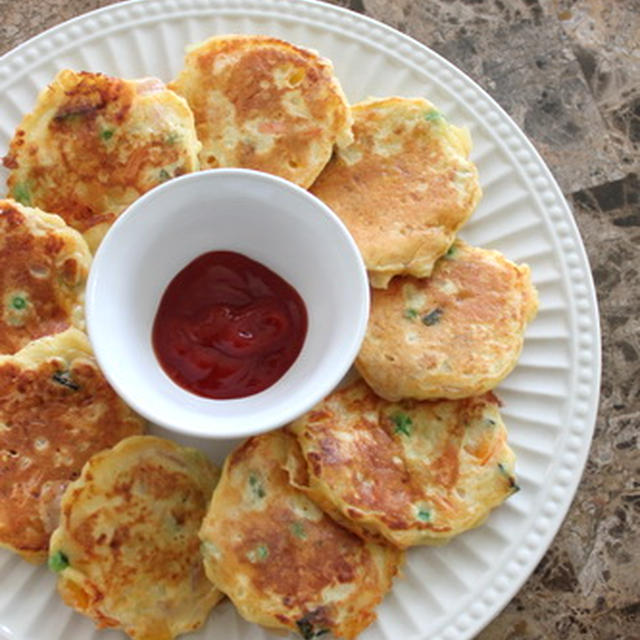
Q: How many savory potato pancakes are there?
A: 9